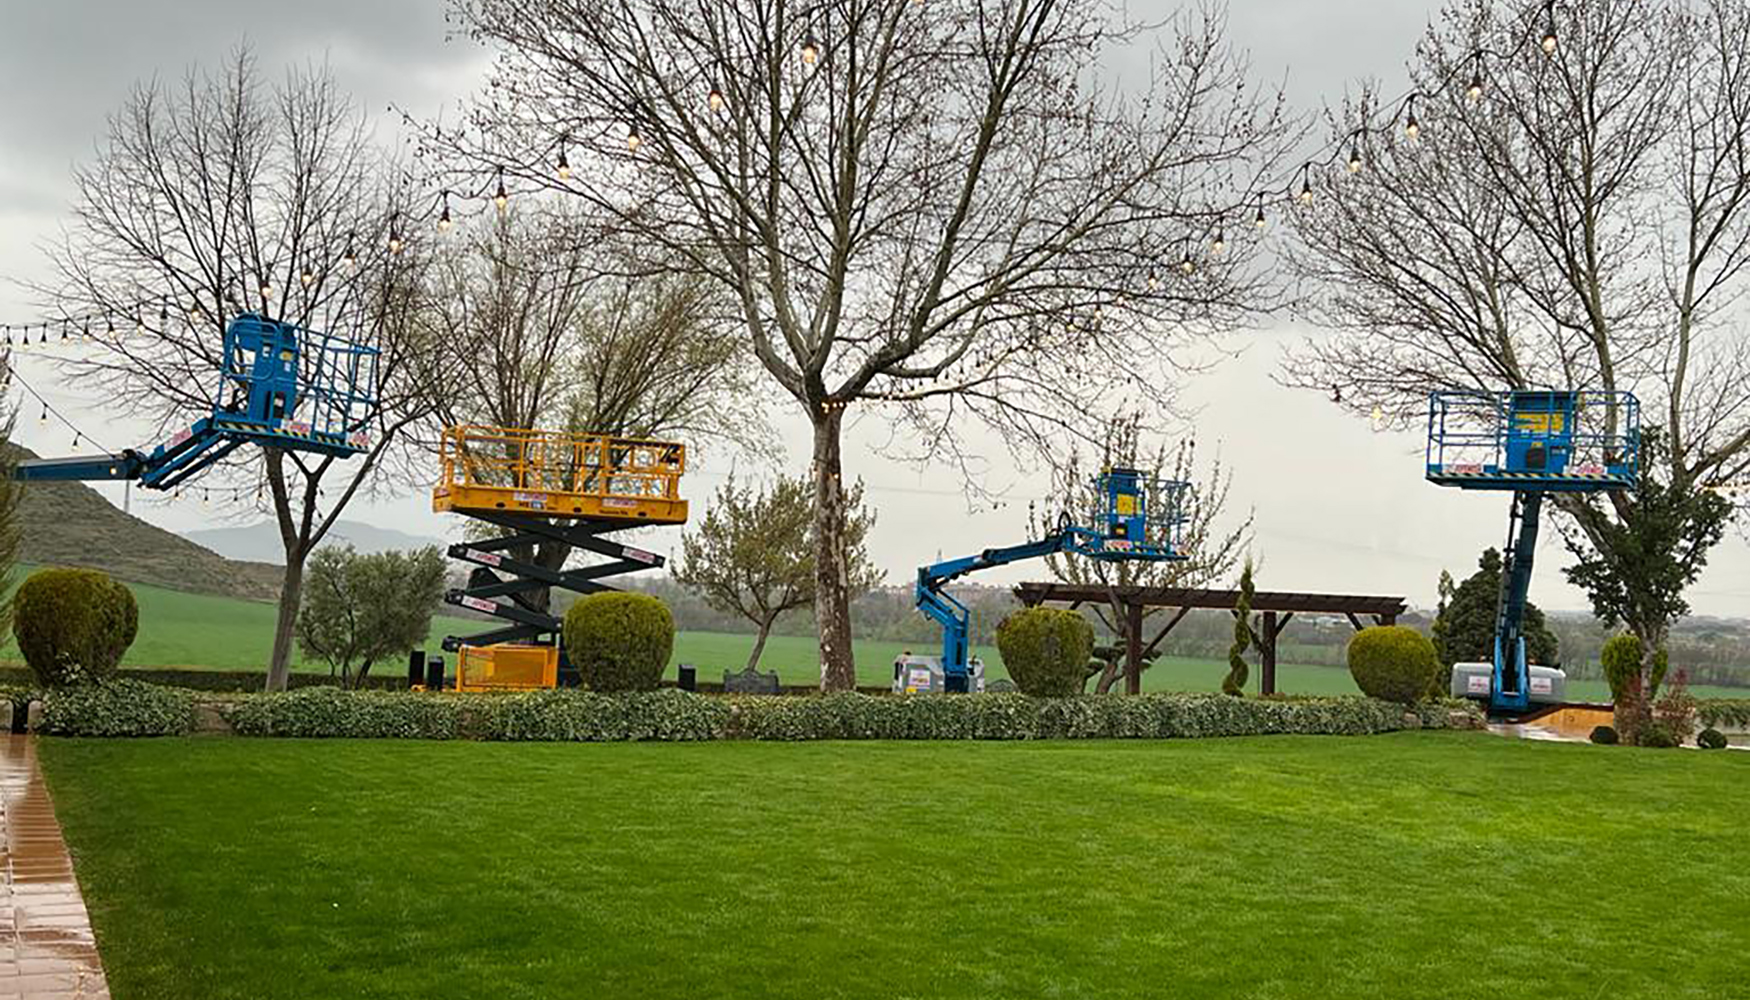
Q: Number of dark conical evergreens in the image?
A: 1